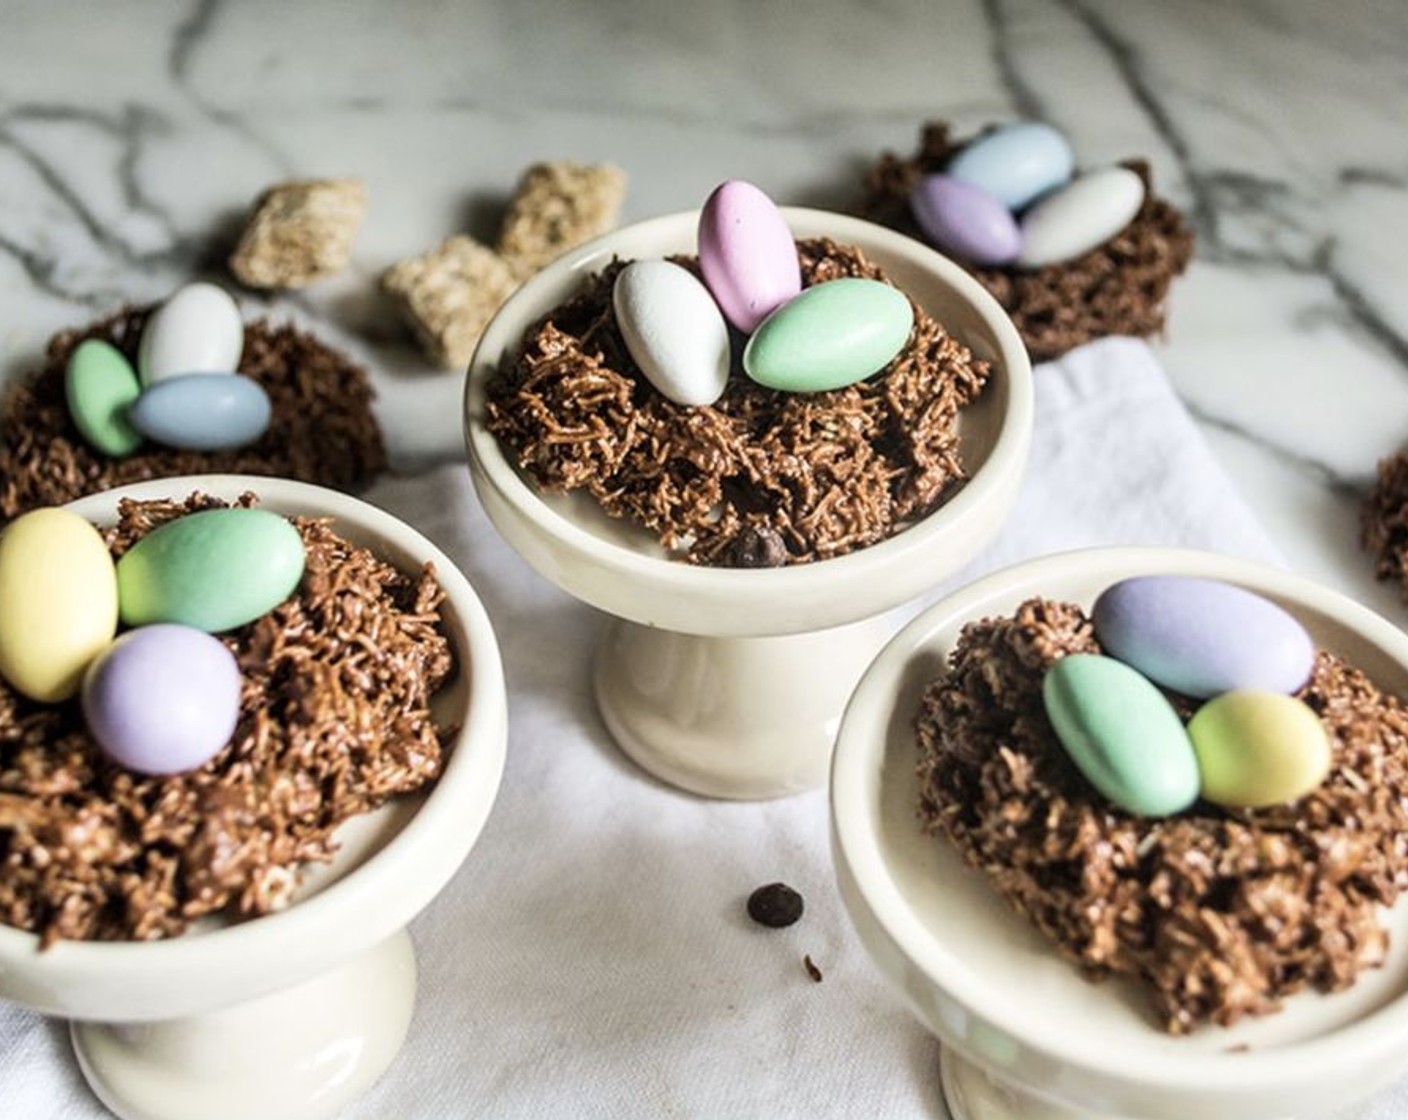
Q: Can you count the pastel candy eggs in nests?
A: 15